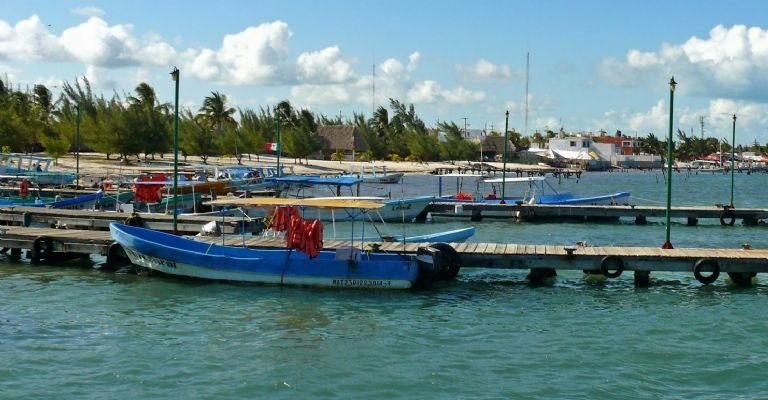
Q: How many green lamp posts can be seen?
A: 6